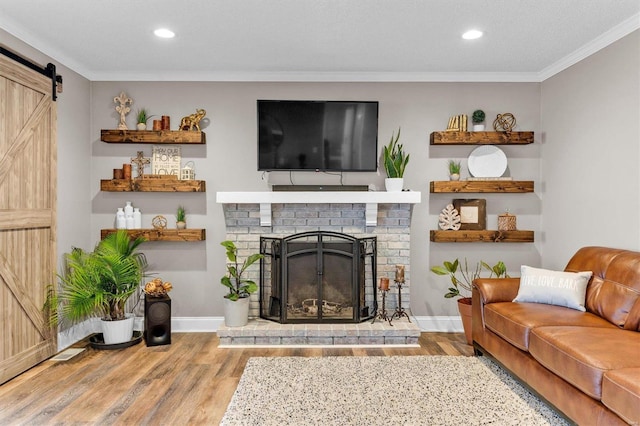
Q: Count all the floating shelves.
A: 6